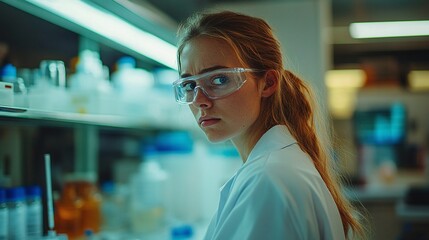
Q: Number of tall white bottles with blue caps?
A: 3